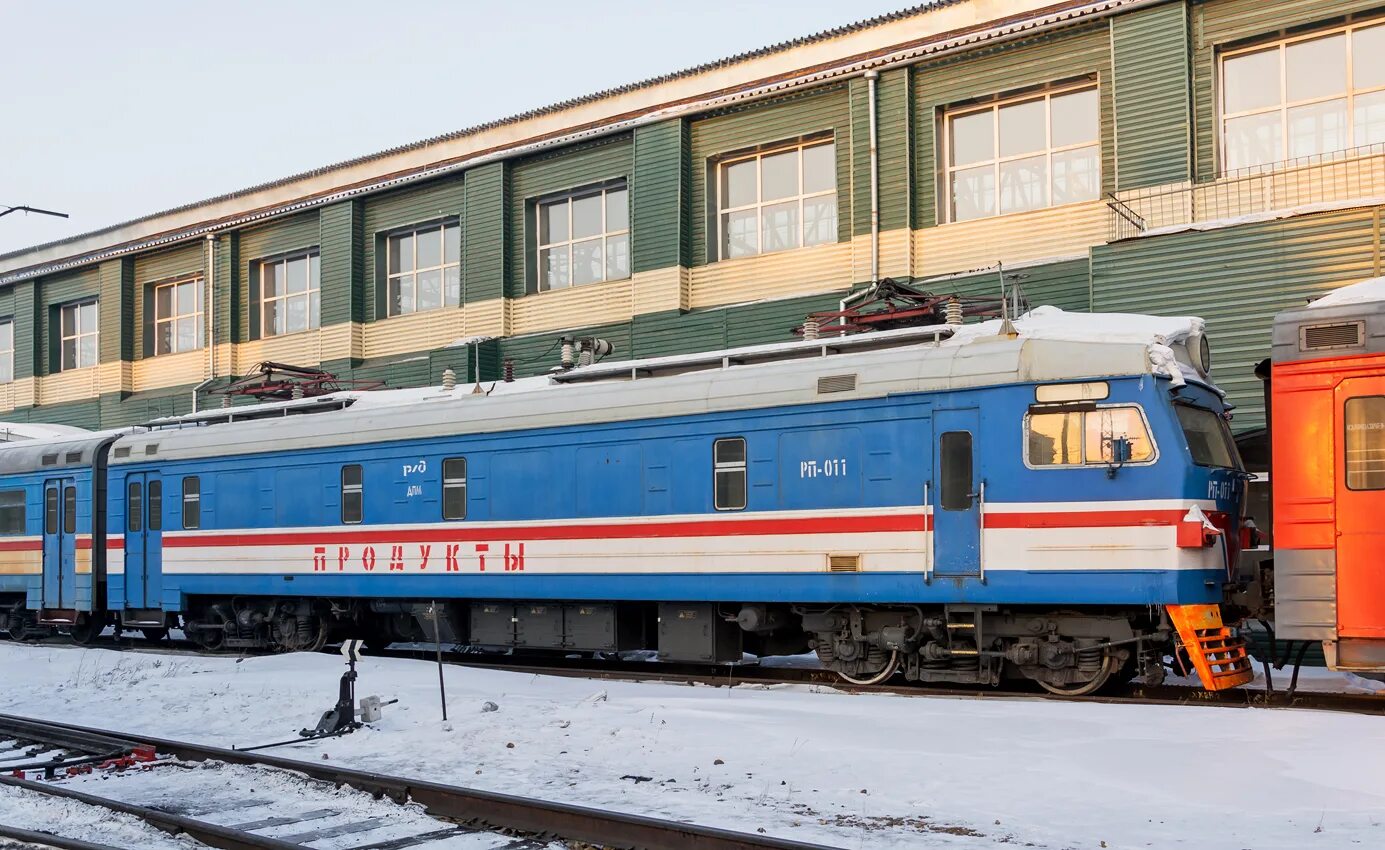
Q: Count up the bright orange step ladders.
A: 1